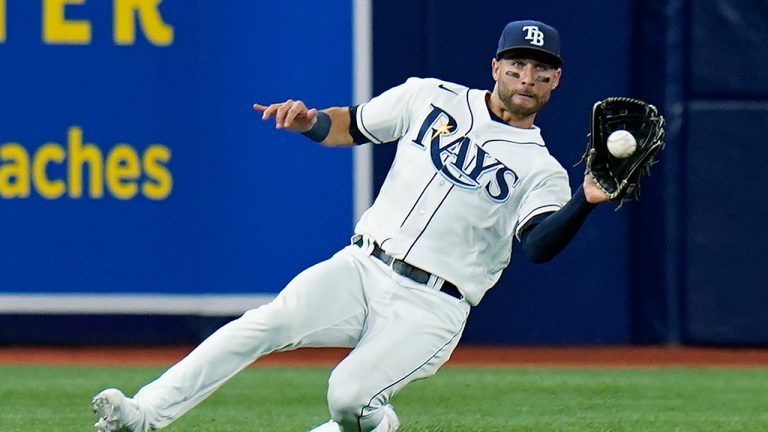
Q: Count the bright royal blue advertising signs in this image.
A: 1